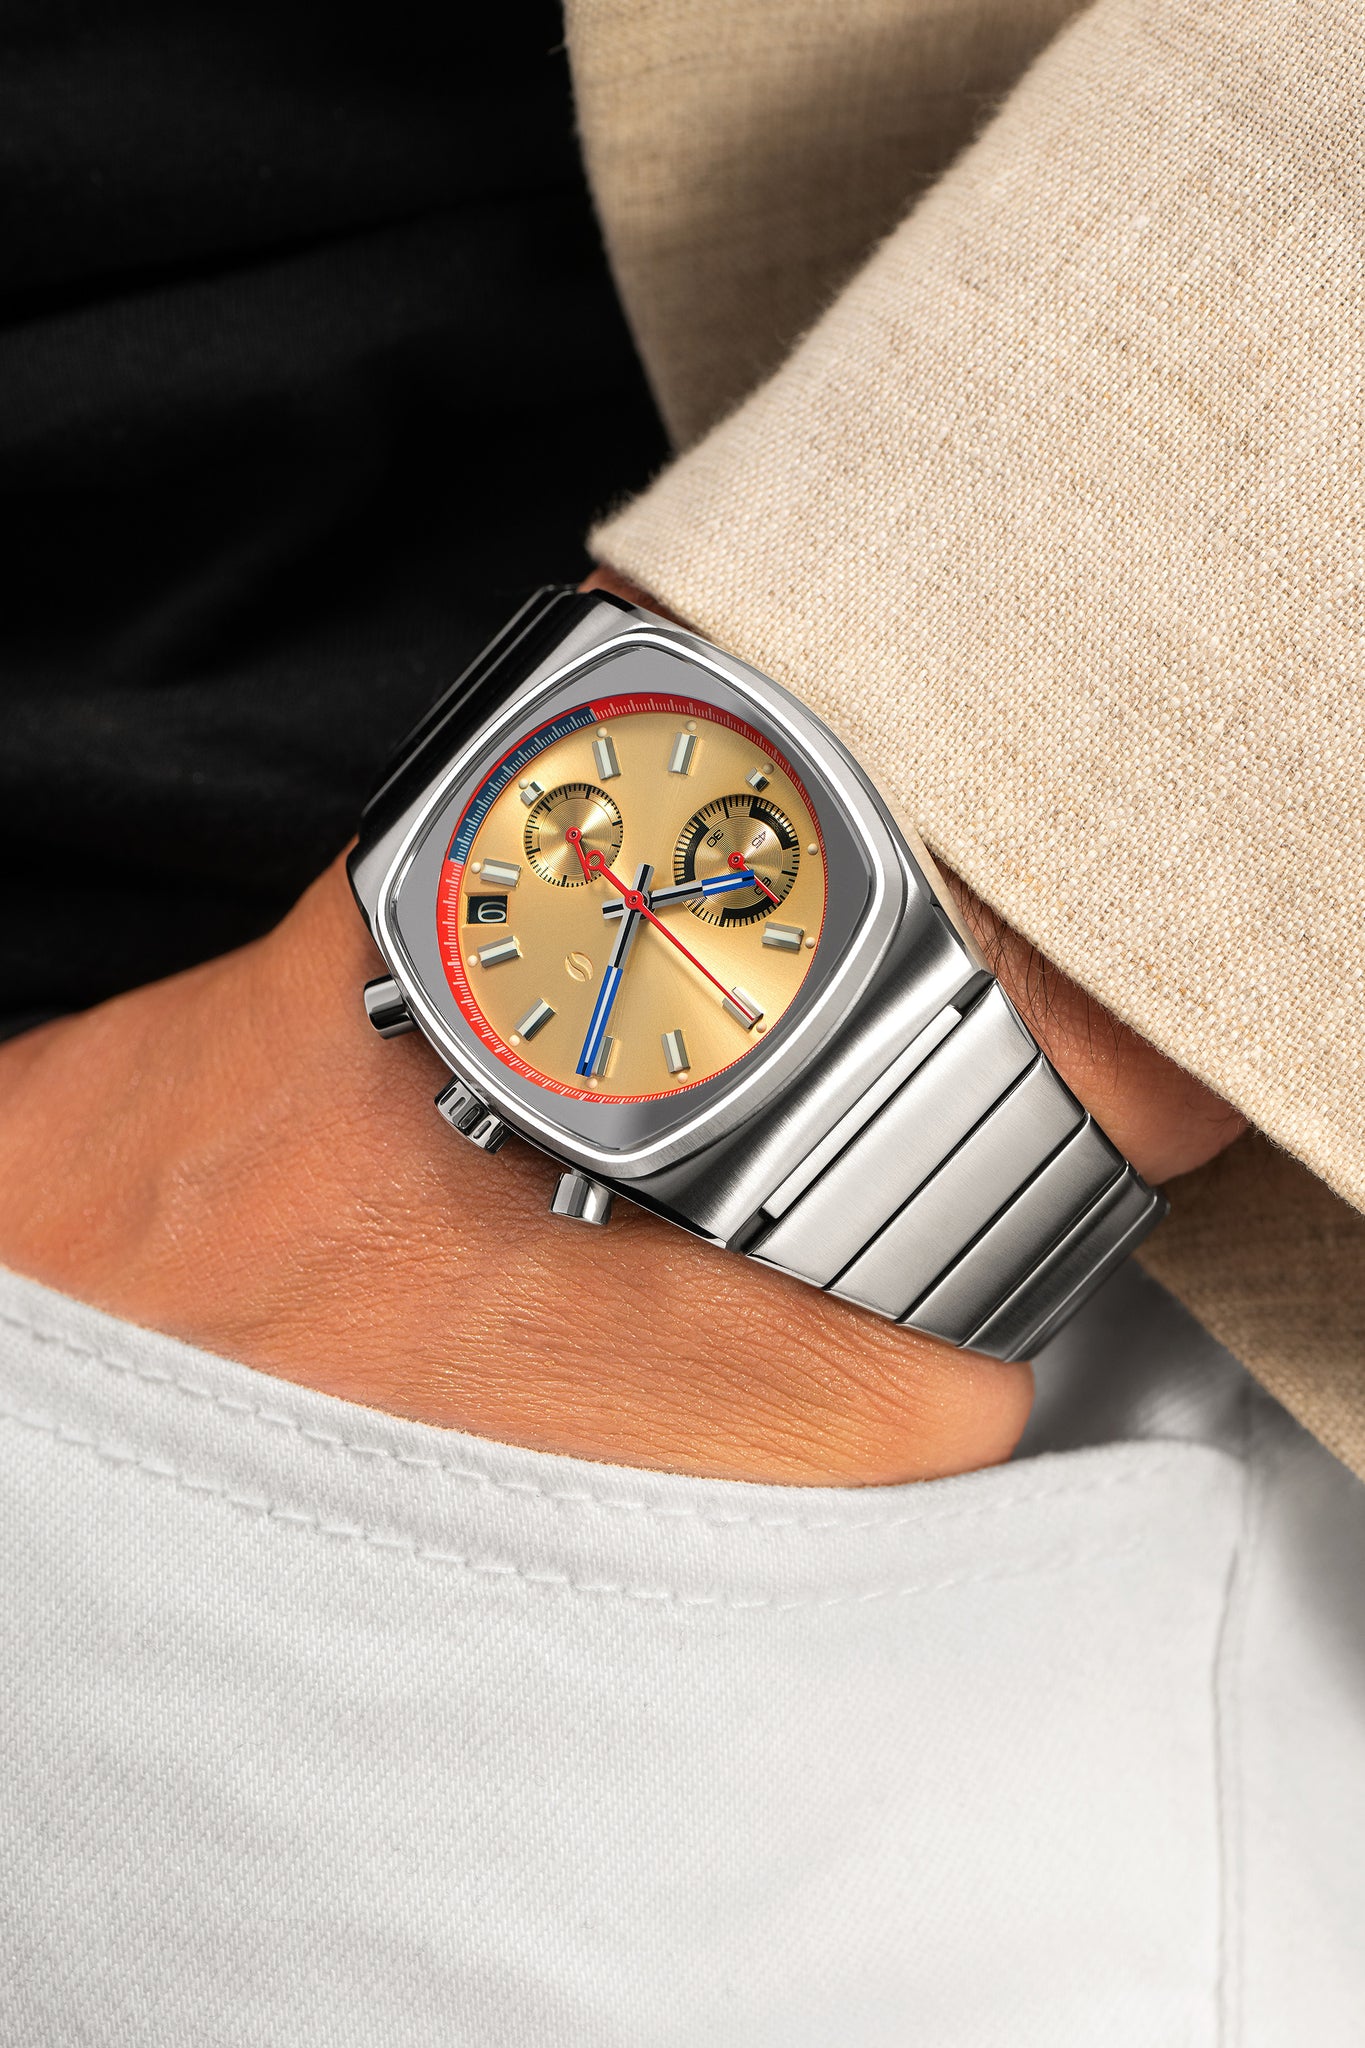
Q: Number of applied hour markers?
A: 11